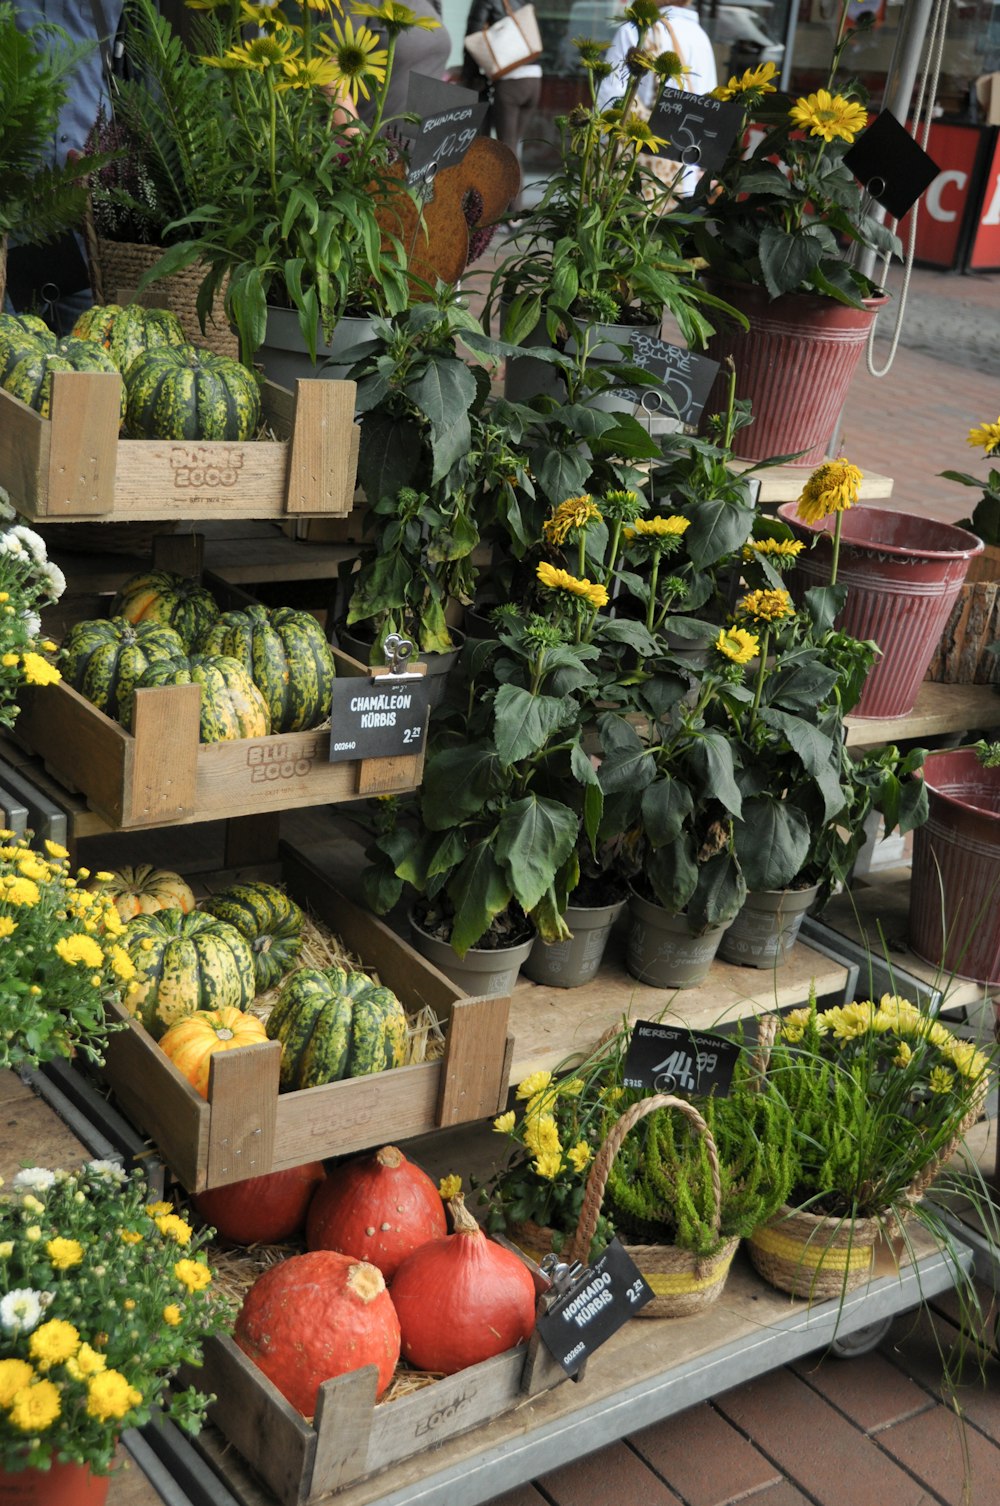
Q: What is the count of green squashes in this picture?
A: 11